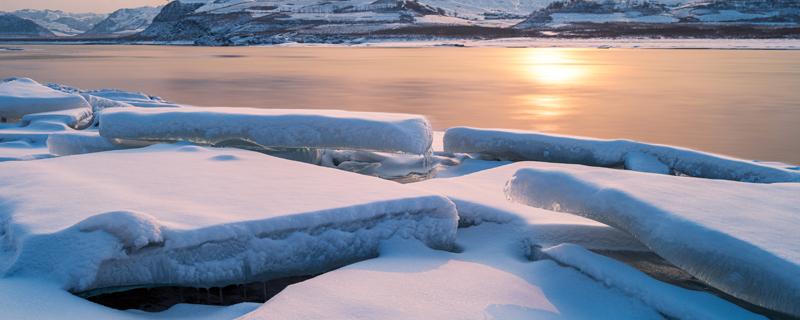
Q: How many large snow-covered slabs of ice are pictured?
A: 4